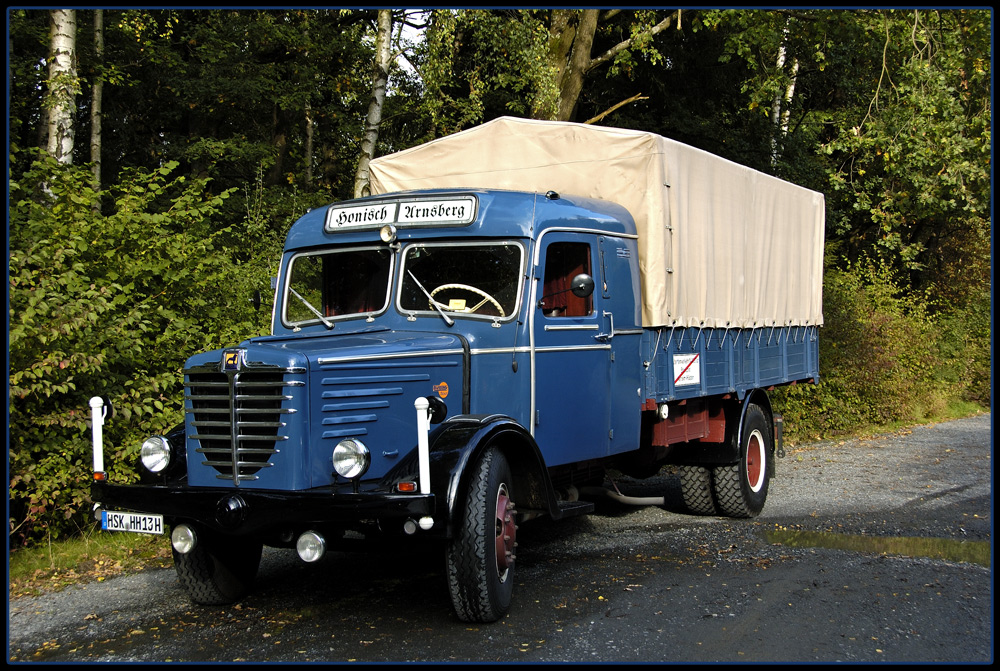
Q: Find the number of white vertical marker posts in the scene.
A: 2